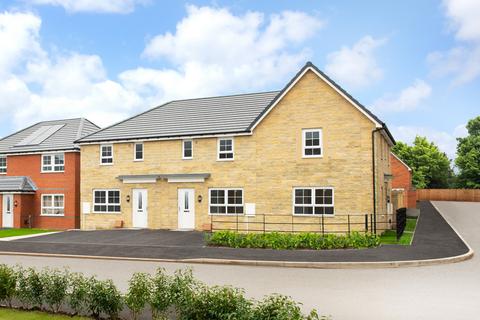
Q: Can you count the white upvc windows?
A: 11